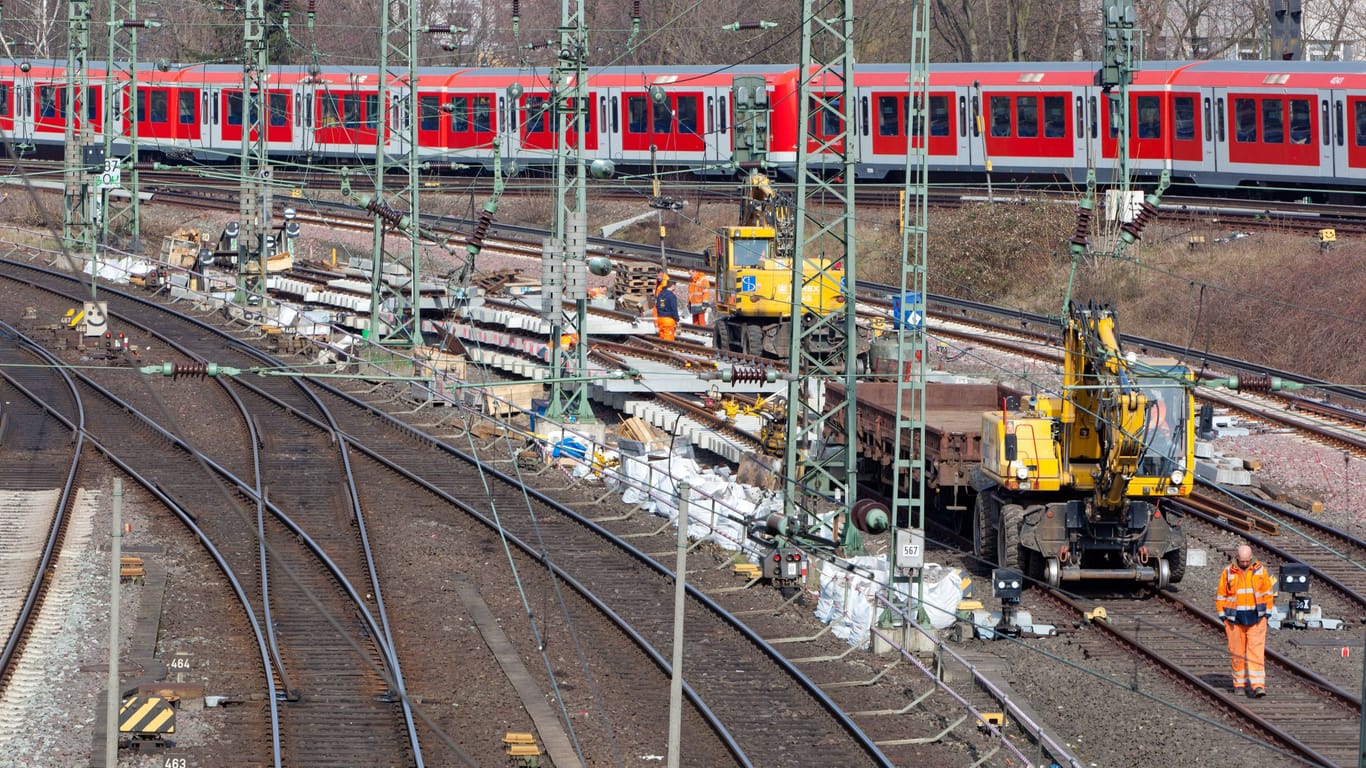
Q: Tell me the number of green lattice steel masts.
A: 7